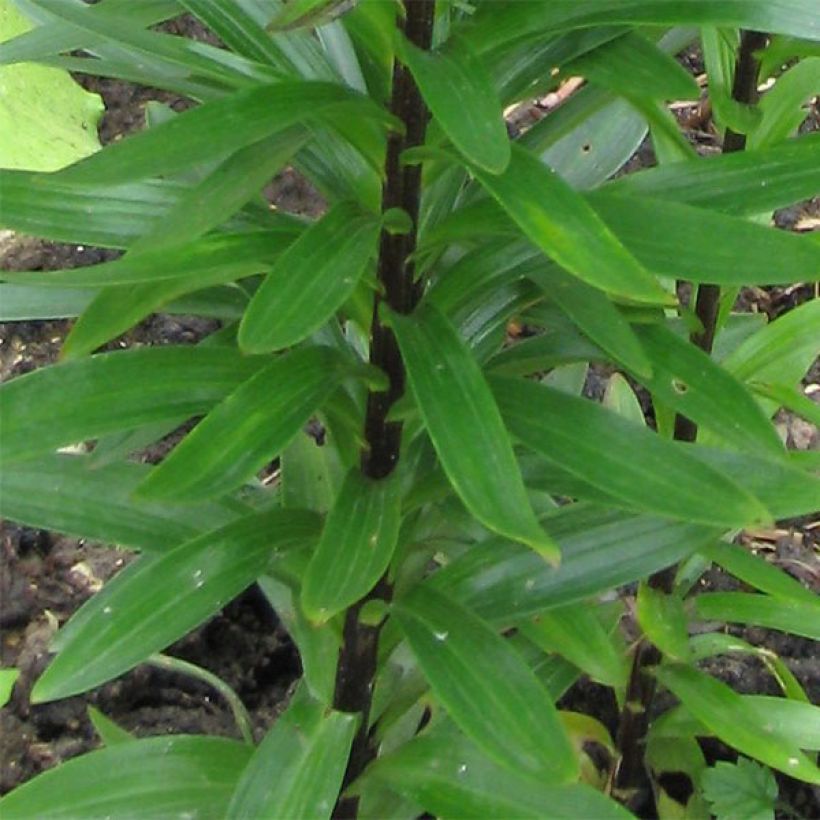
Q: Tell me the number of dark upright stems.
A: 2